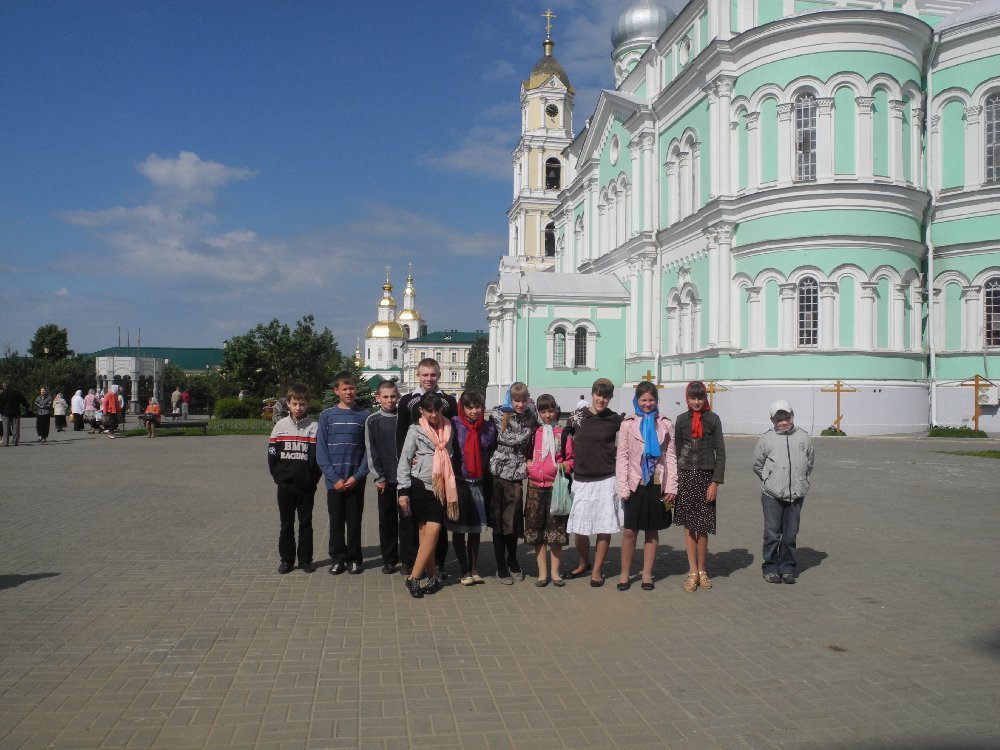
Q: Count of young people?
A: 12